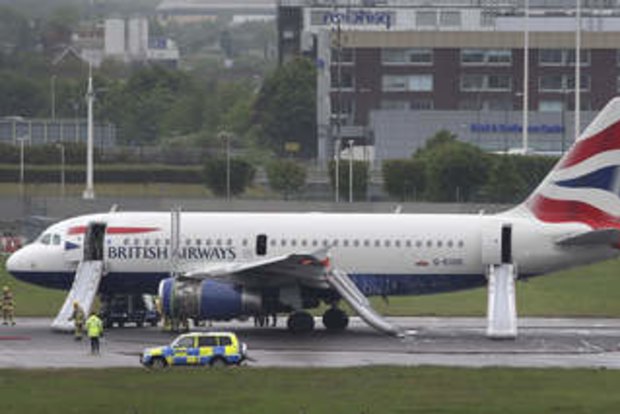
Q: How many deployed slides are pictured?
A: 3